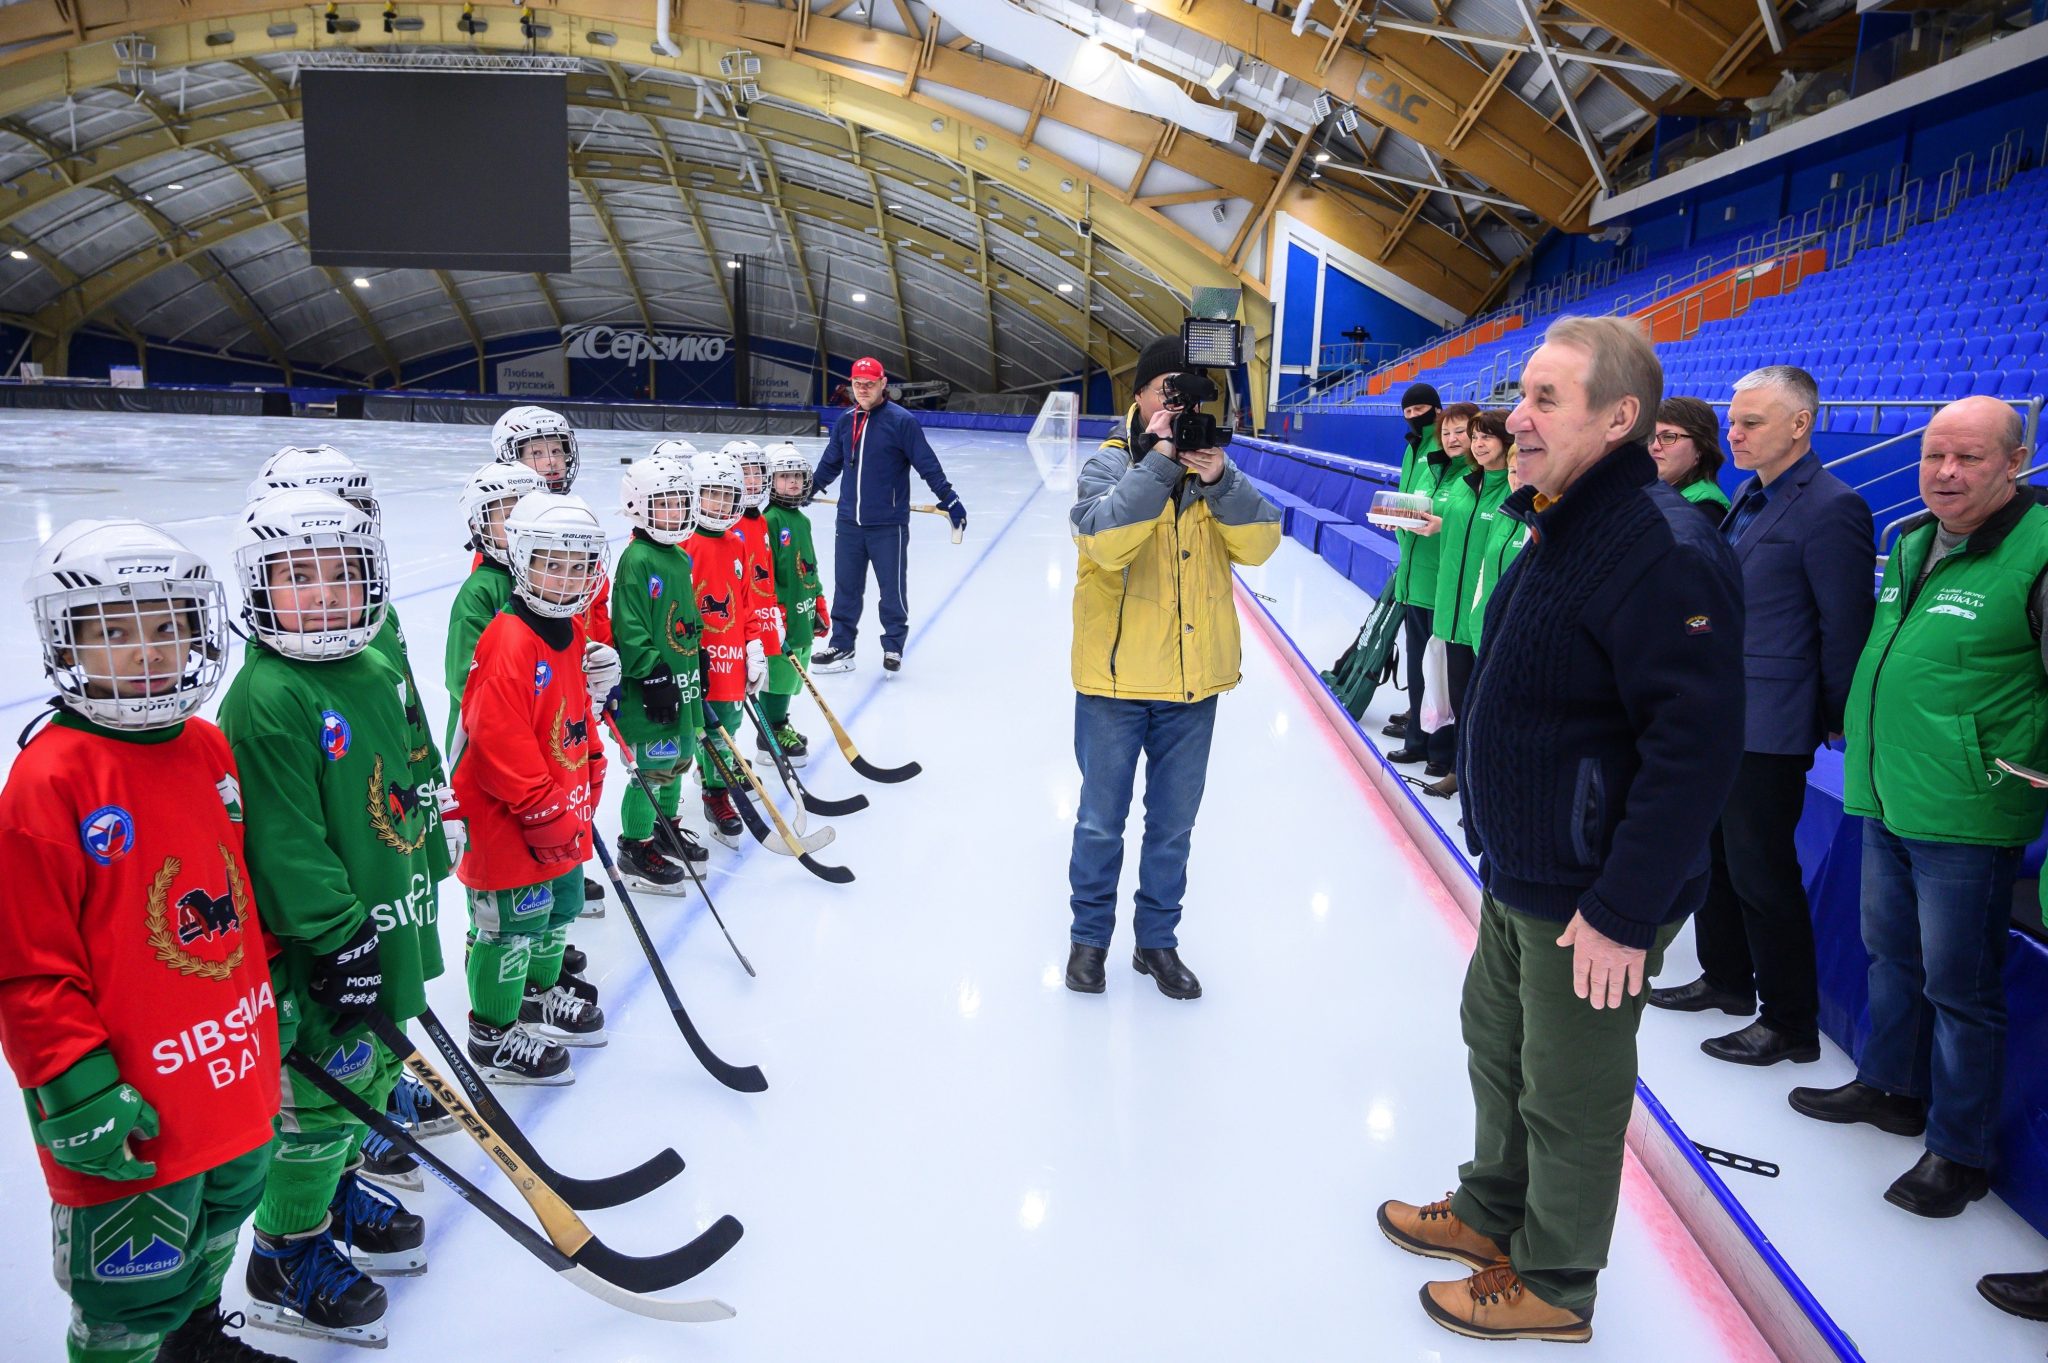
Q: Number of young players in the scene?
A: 11